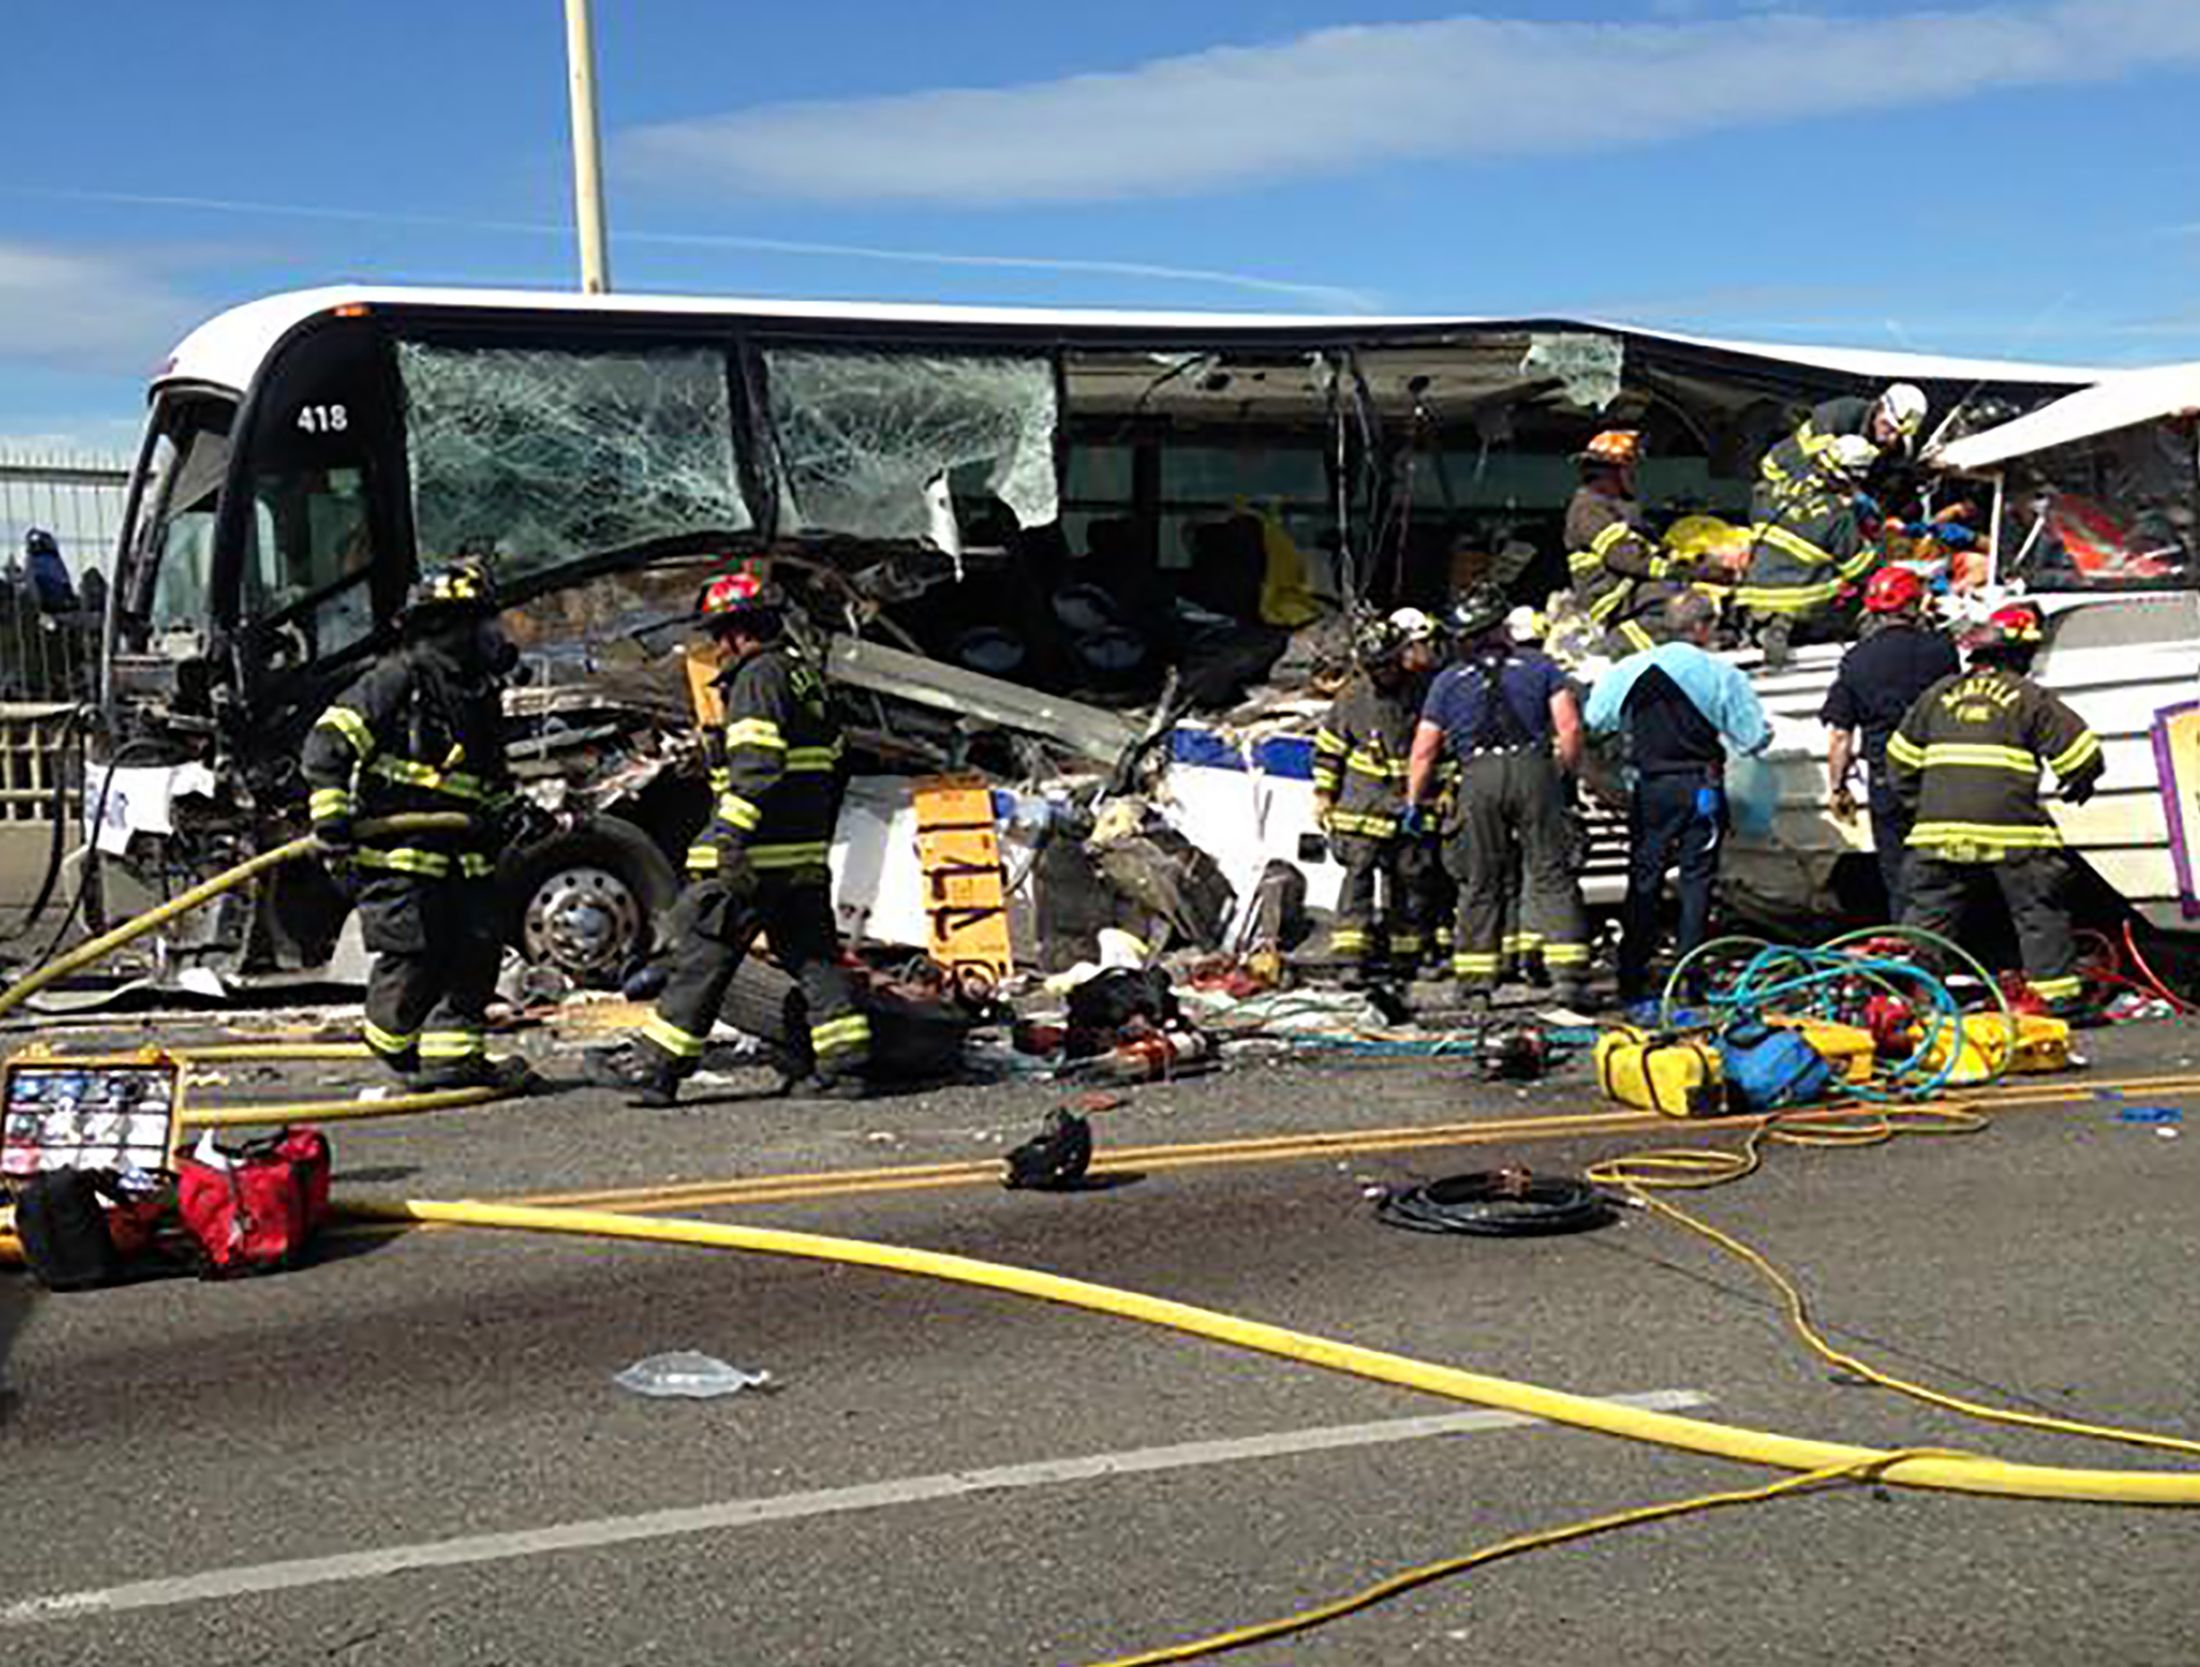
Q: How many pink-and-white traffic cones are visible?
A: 0